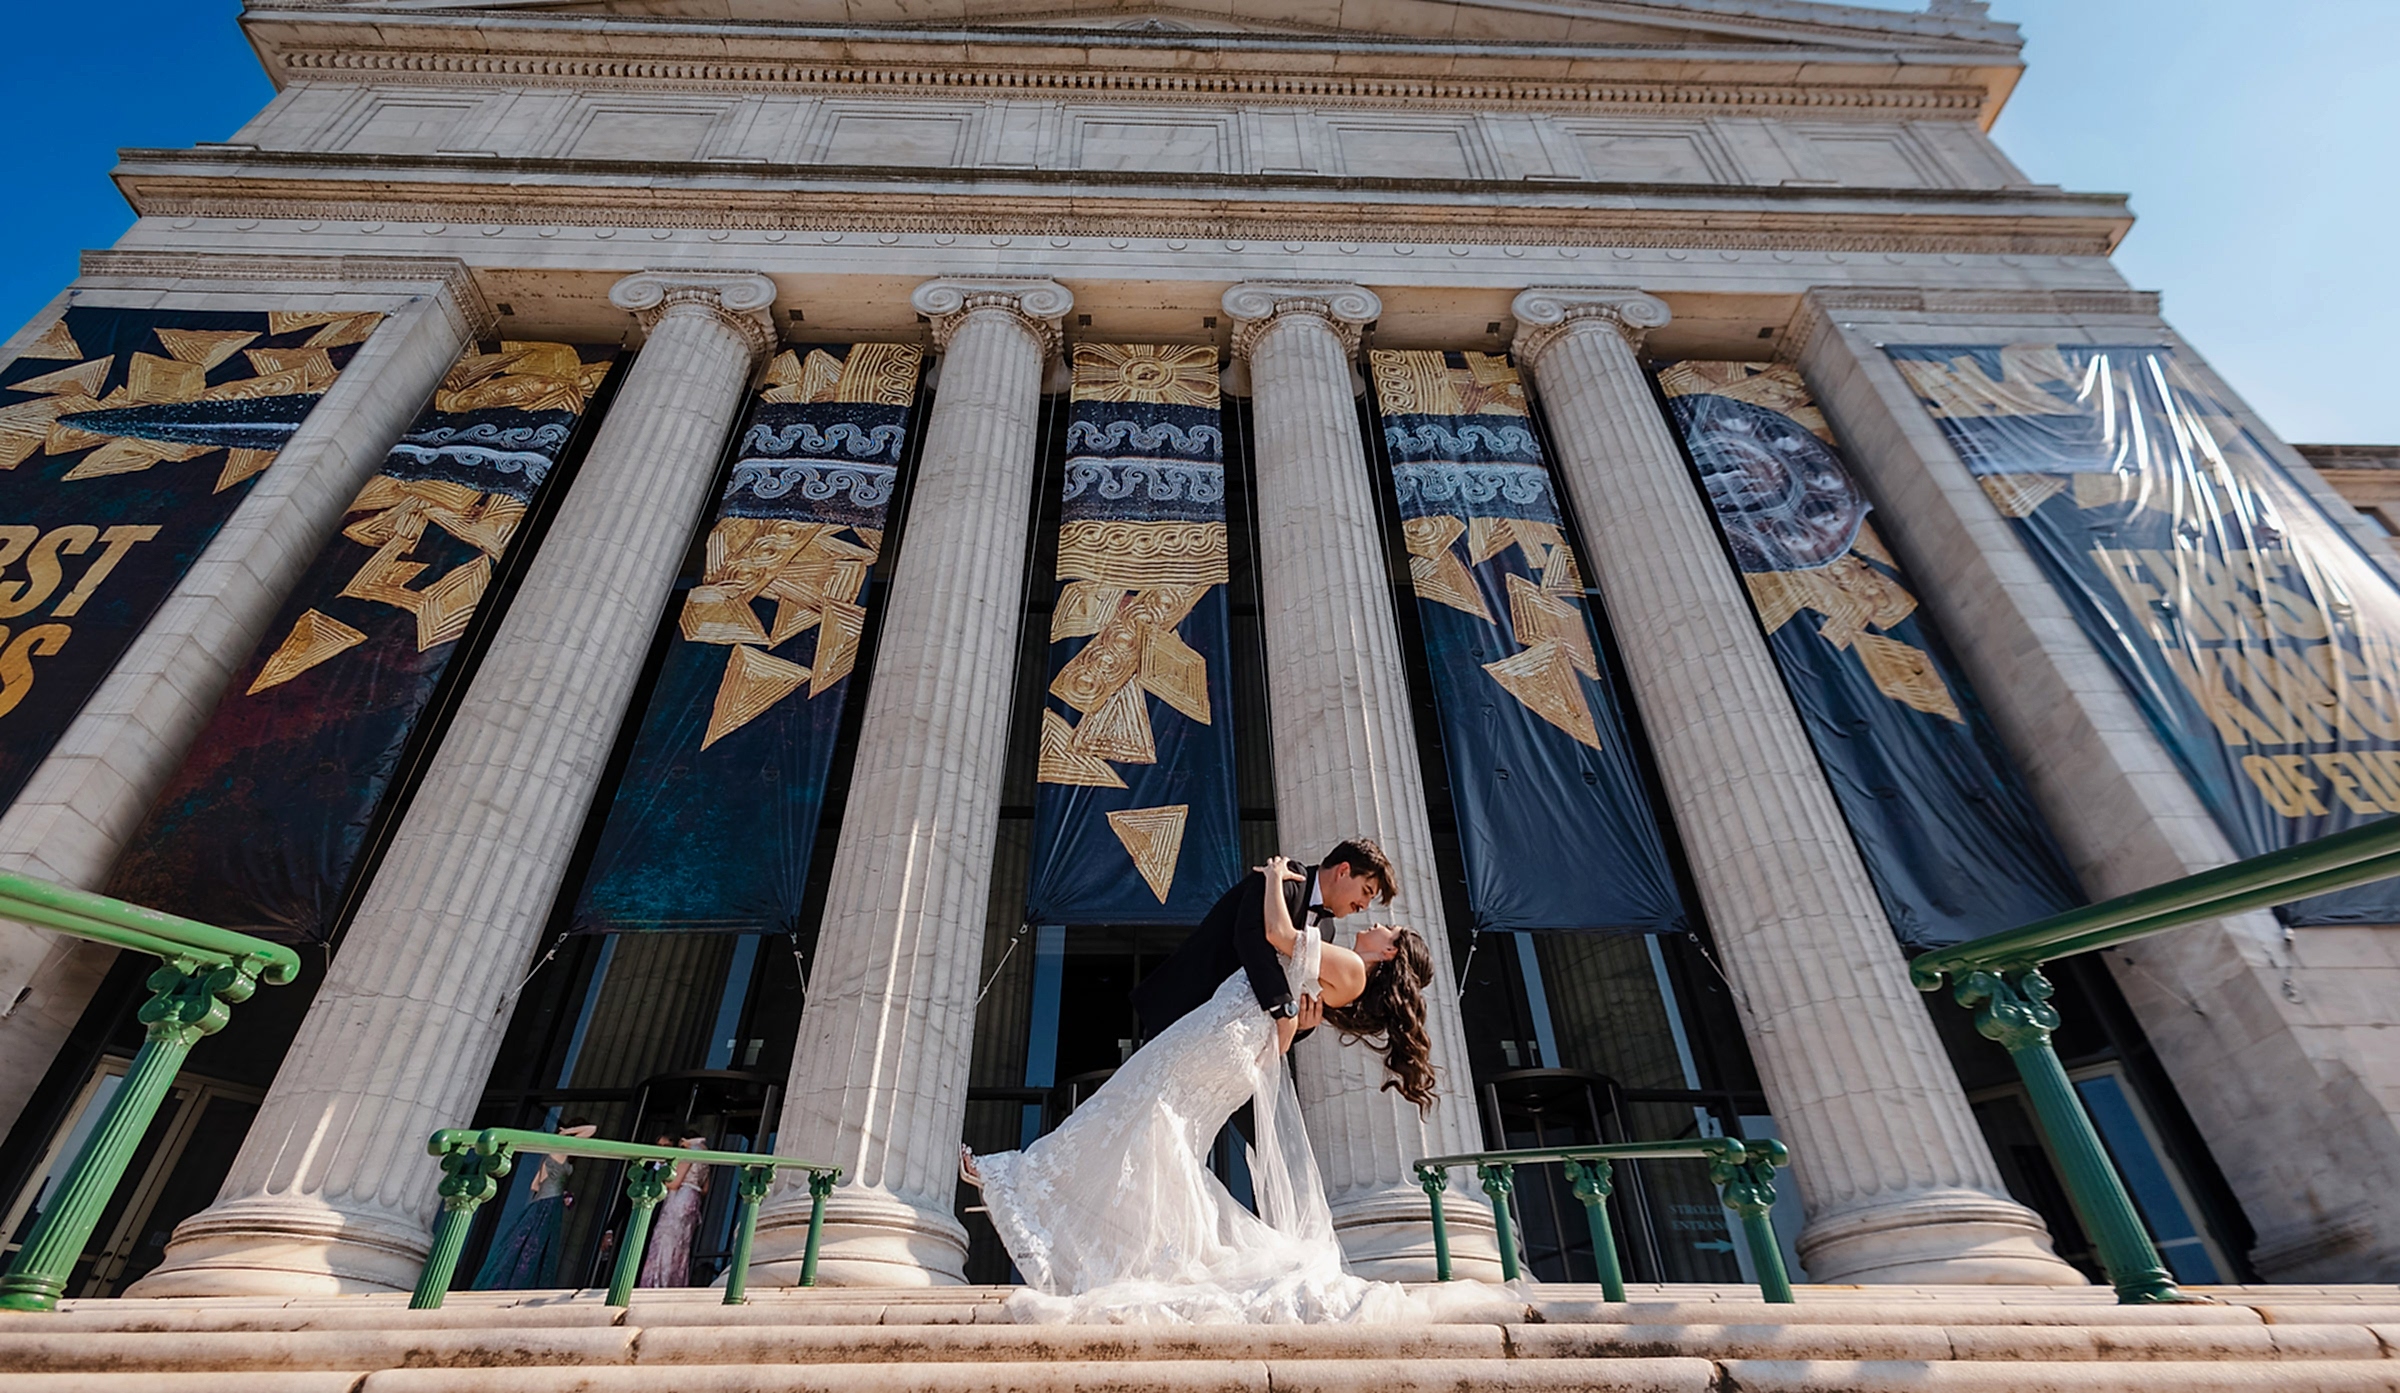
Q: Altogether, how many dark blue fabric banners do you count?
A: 7